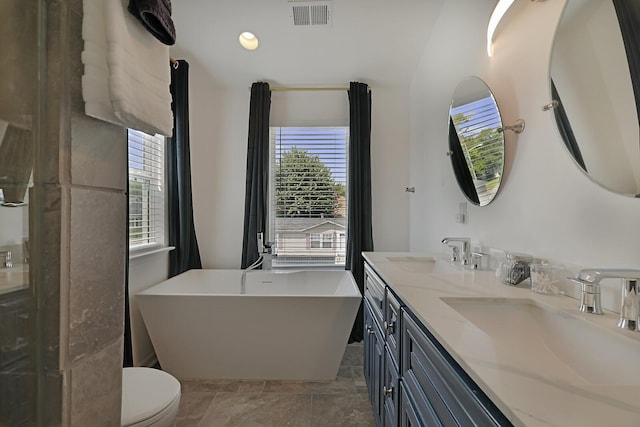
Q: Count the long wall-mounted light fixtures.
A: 1